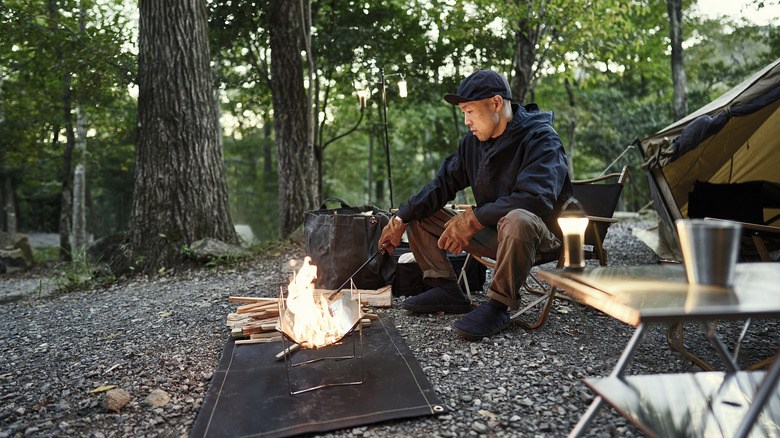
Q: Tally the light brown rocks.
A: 2